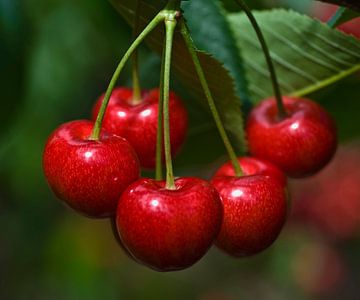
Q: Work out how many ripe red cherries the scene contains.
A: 5